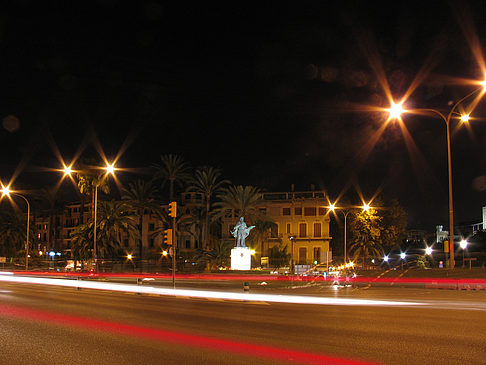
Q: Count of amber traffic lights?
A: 2